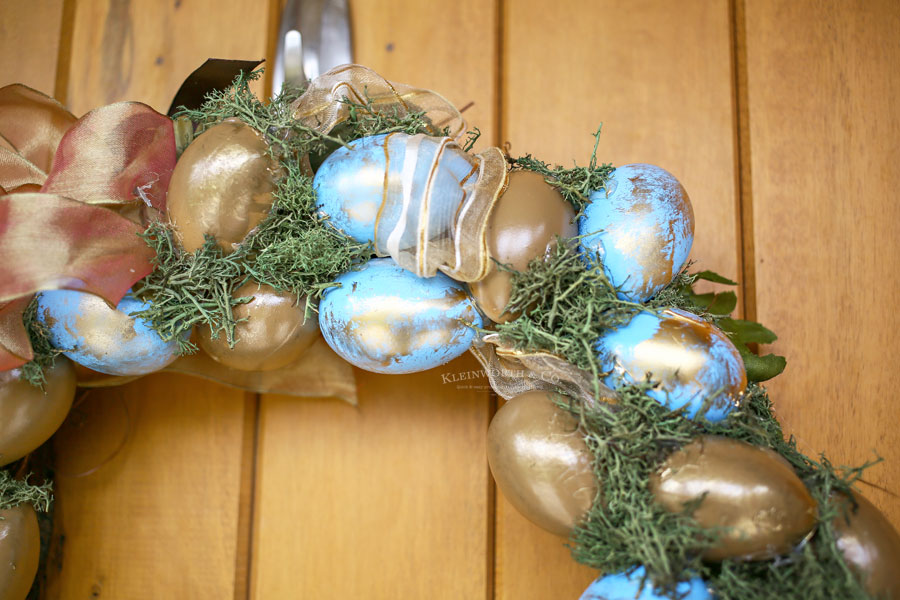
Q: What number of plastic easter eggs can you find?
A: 14